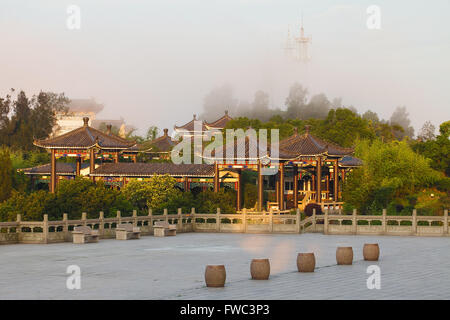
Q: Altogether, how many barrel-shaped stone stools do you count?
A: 5